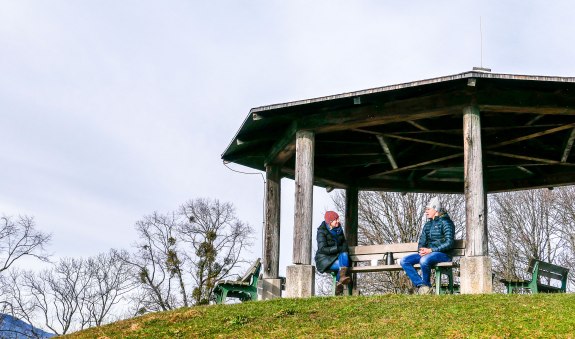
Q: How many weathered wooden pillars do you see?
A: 4